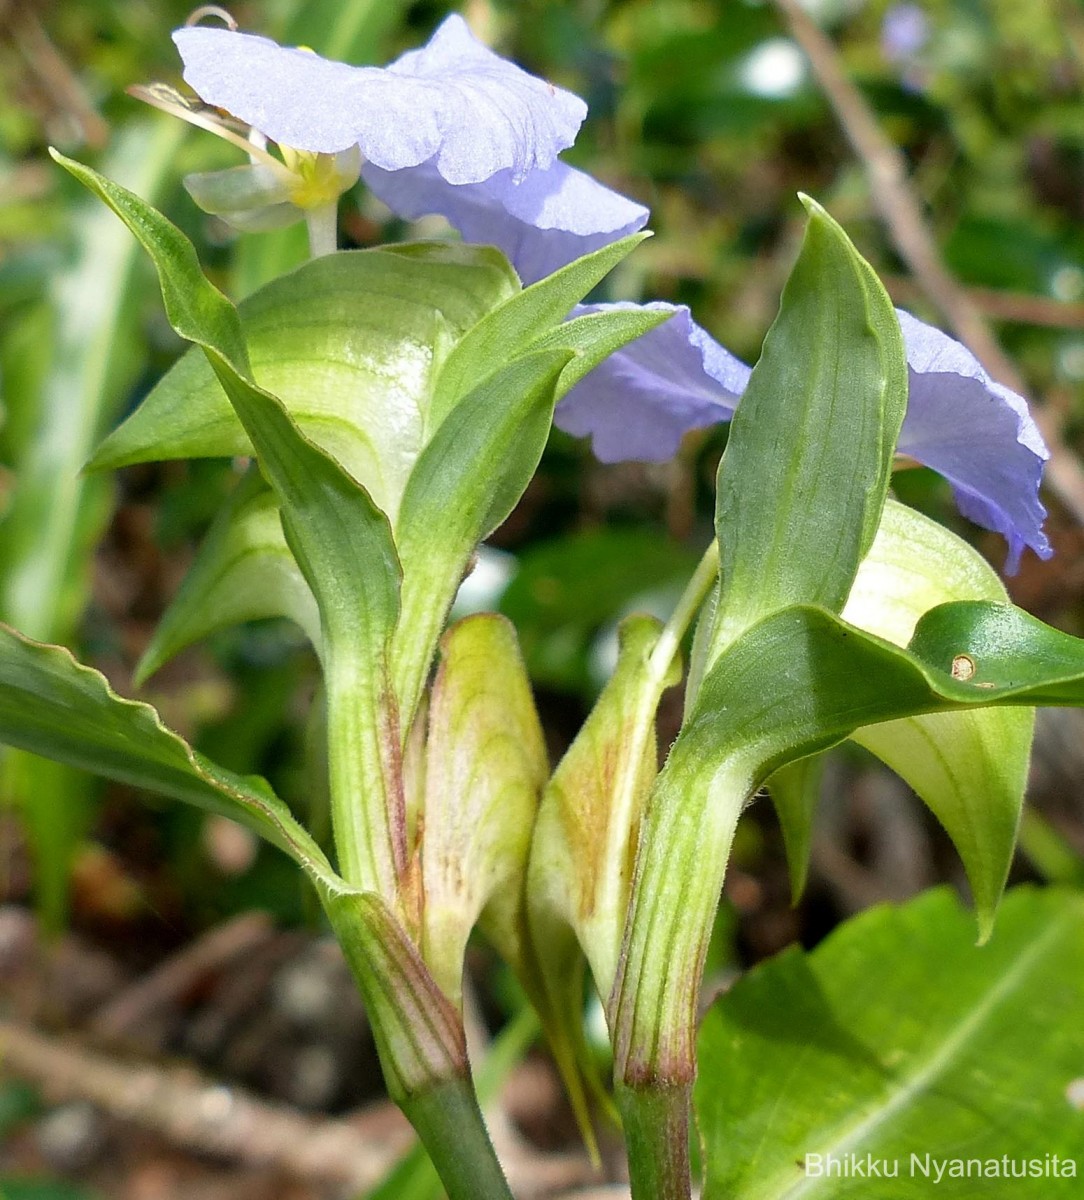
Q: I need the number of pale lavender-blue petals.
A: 4